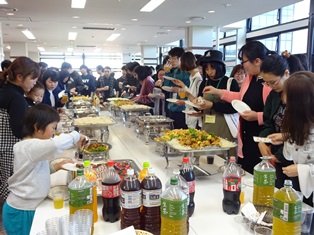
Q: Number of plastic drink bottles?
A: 12